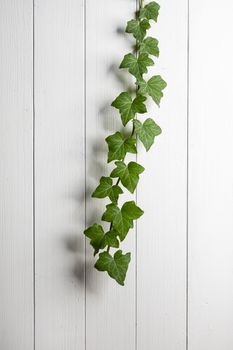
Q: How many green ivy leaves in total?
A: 13